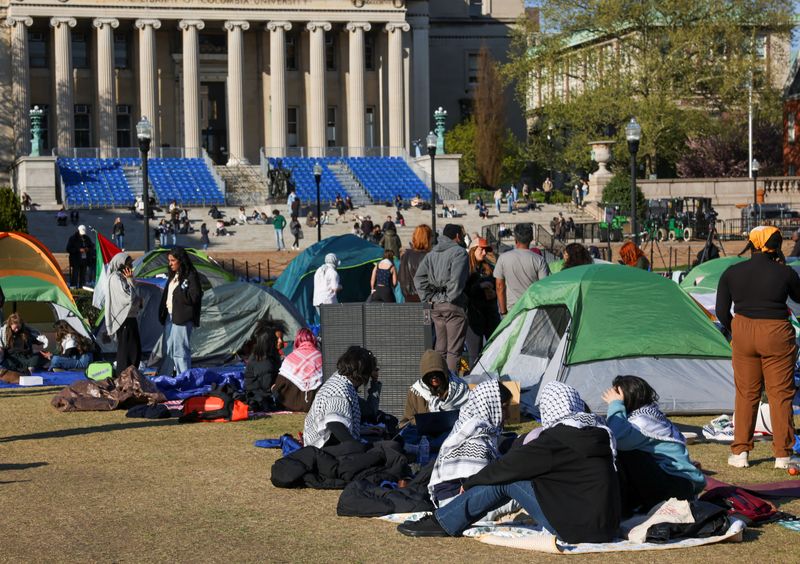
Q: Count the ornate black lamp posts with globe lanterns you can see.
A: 5